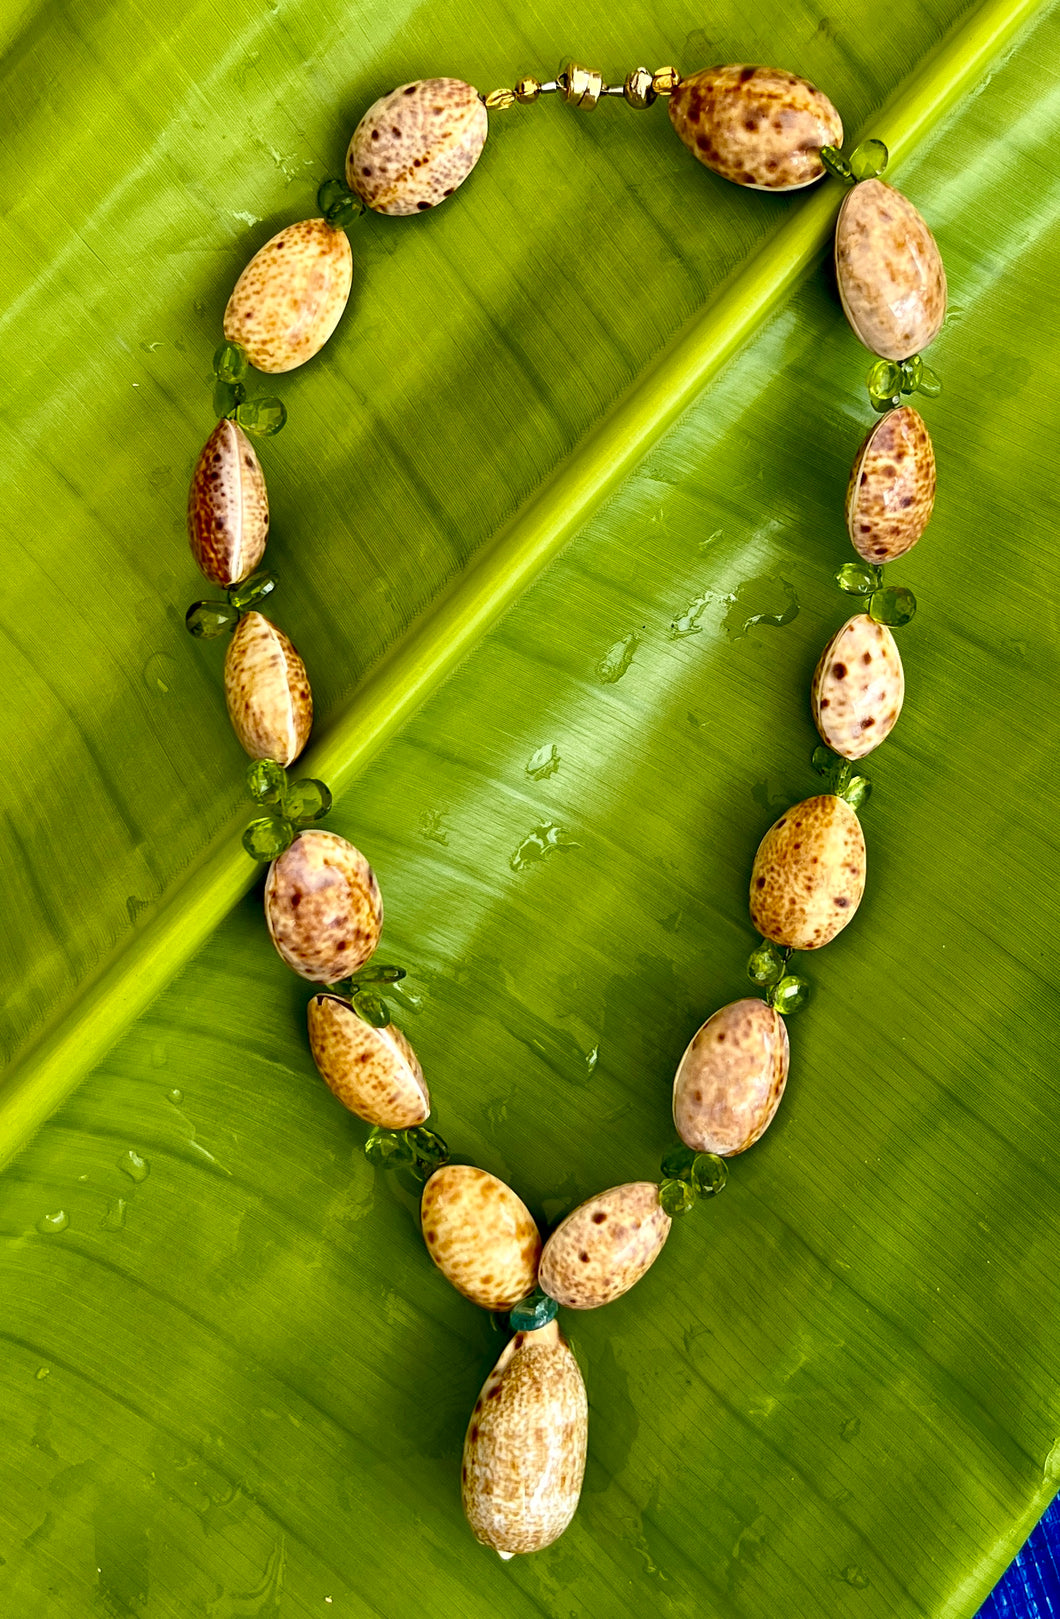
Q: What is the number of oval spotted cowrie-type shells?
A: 15